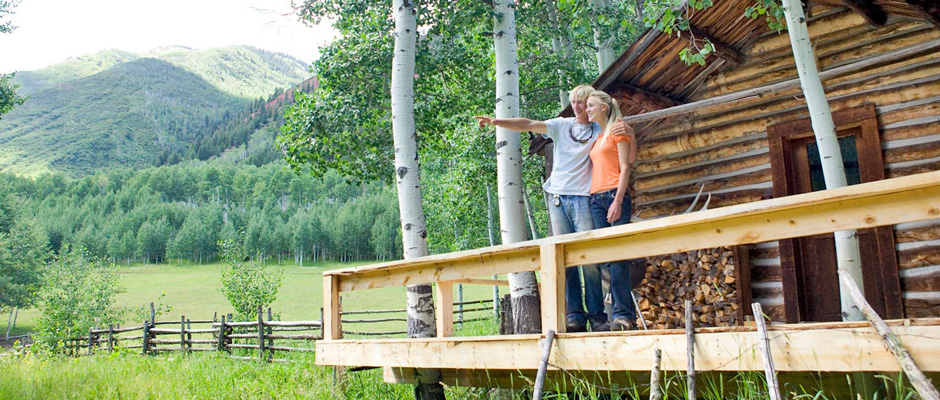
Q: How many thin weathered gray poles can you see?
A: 5